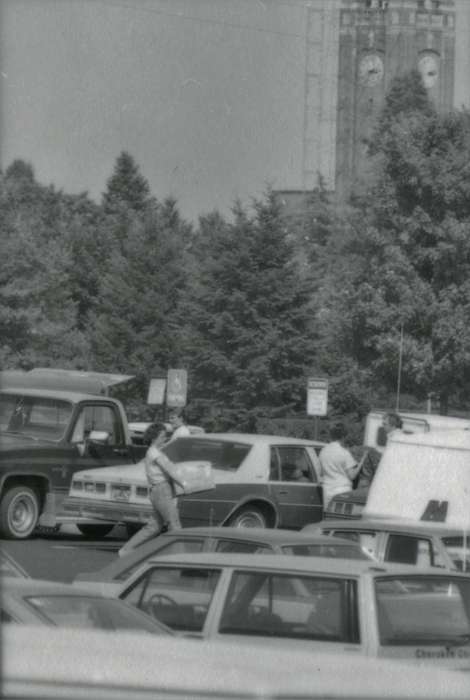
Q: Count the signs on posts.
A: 3